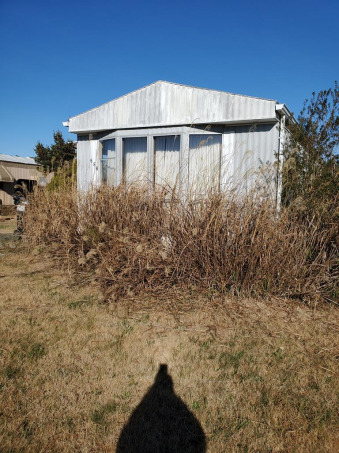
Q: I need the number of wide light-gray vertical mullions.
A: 3